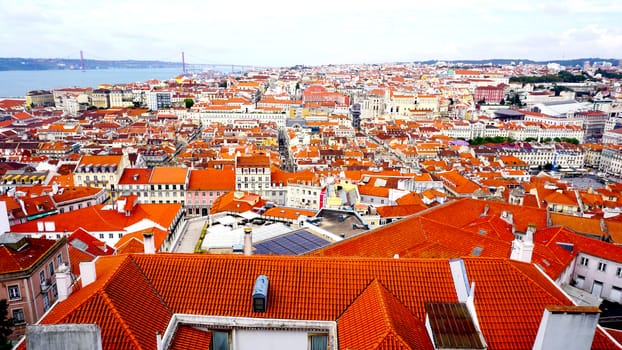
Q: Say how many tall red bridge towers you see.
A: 2